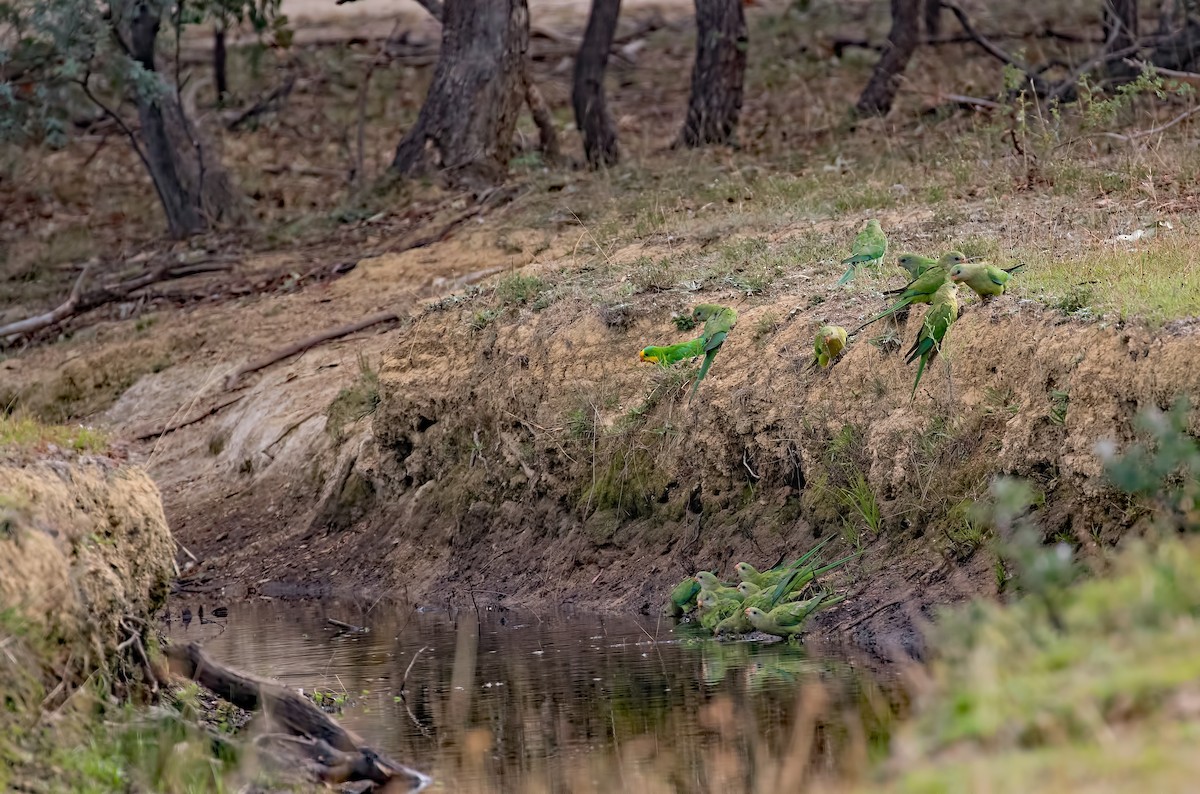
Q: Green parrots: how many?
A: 15